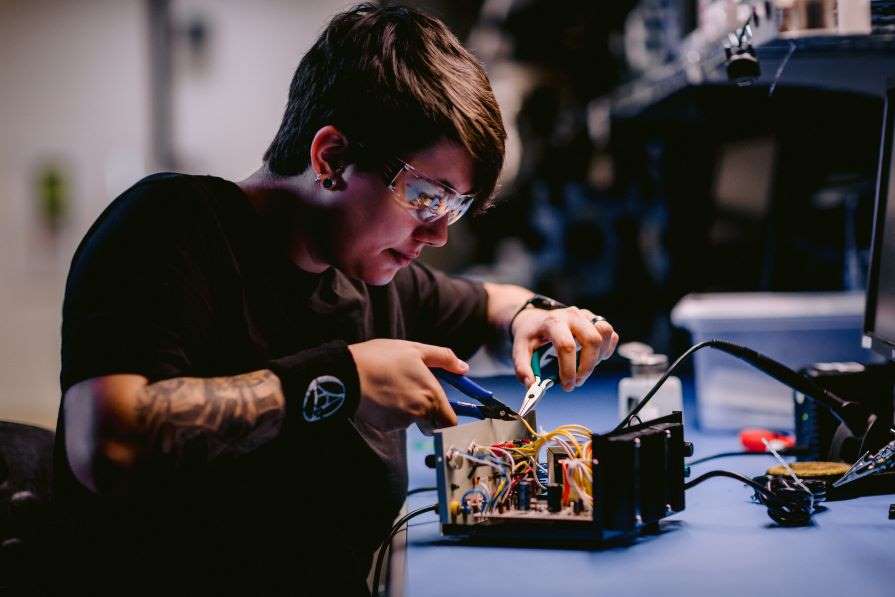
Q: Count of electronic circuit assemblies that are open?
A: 1